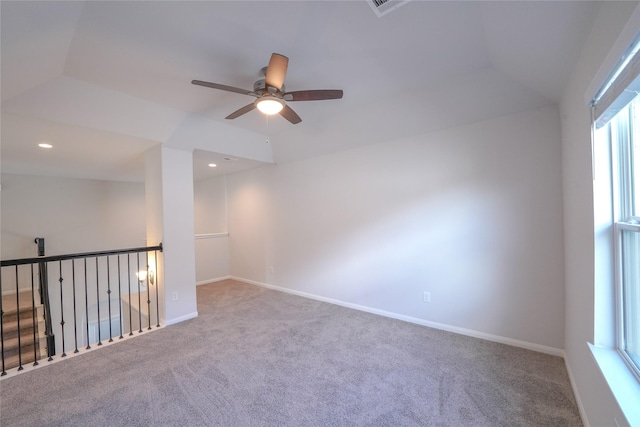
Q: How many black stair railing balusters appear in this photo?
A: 14